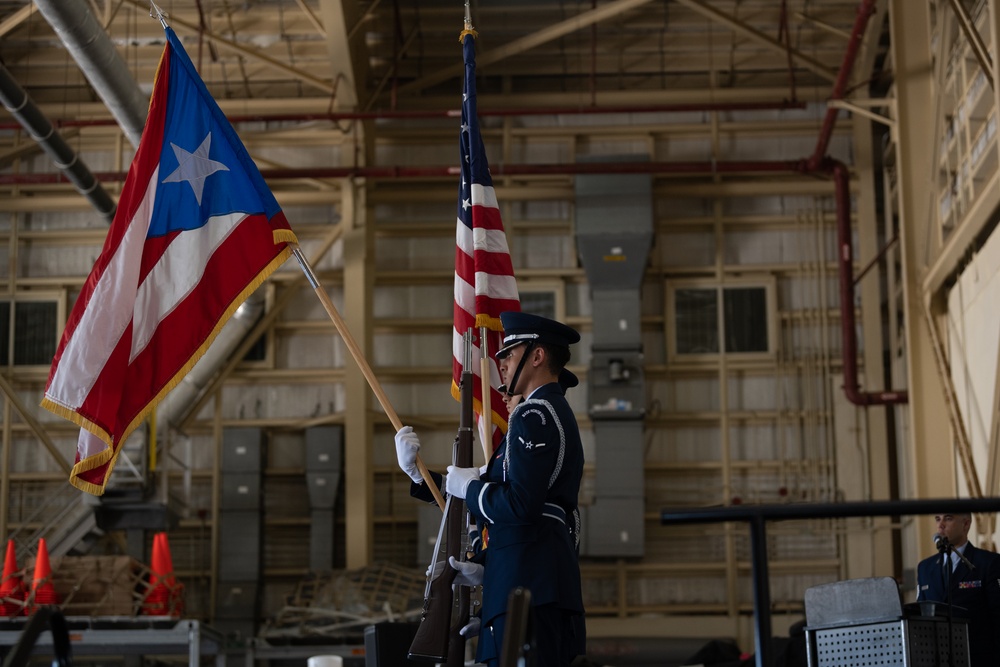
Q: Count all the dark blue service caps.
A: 2